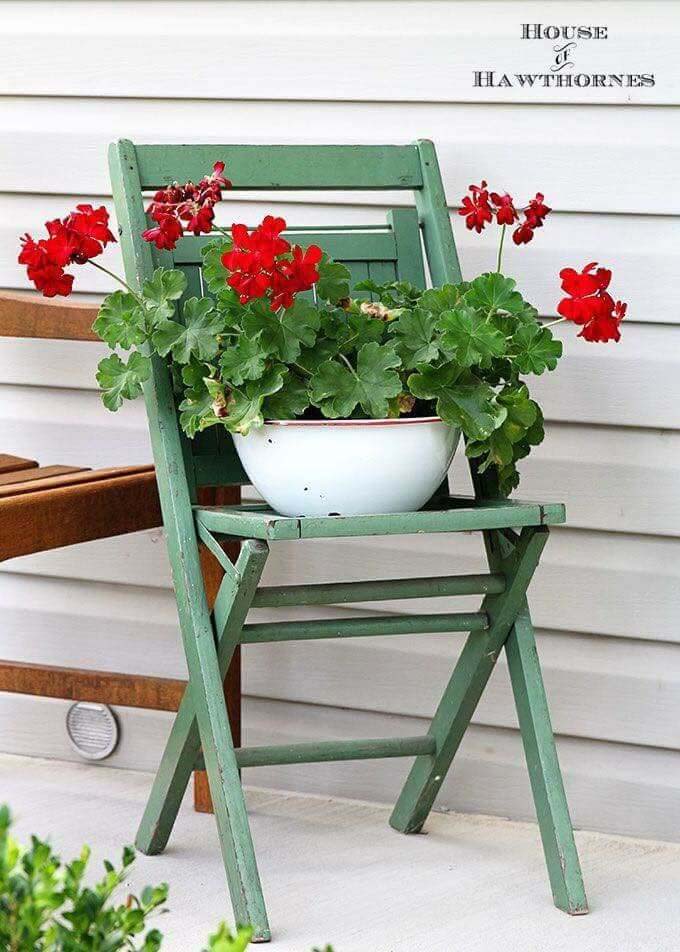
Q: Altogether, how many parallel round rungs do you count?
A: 3